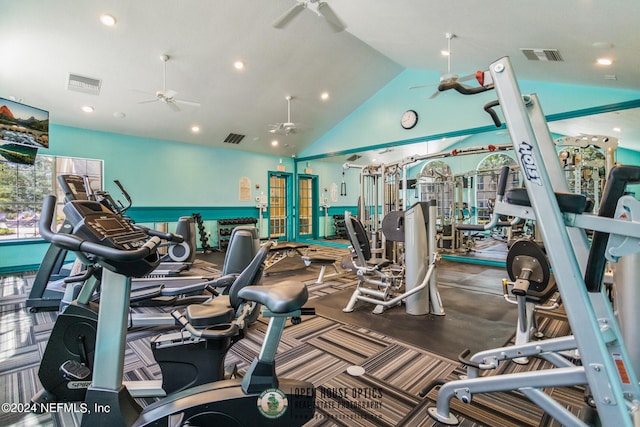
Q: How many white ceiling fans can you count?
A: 4